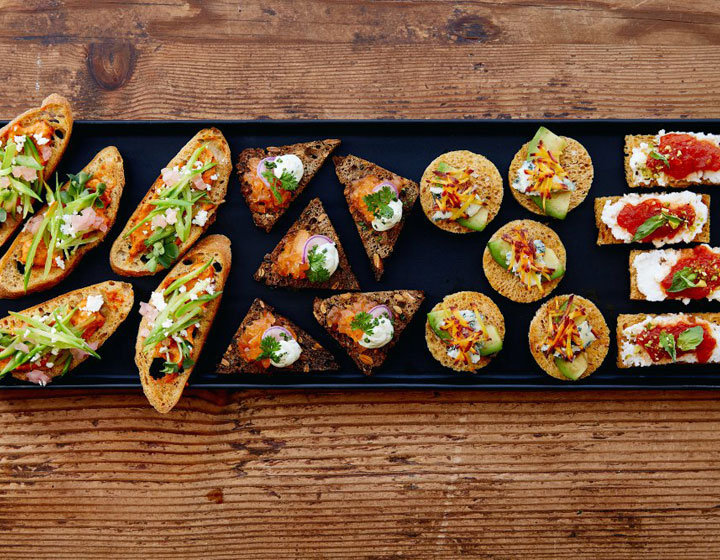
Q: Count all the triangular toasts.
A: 5